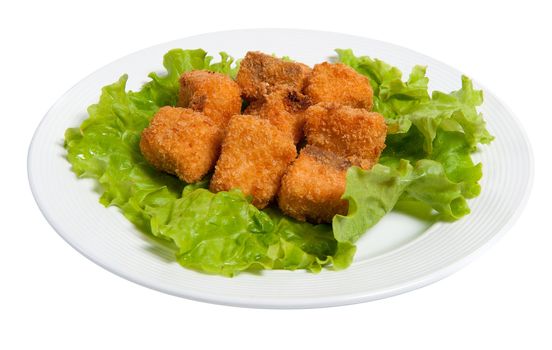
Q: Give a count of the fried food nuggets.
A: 8